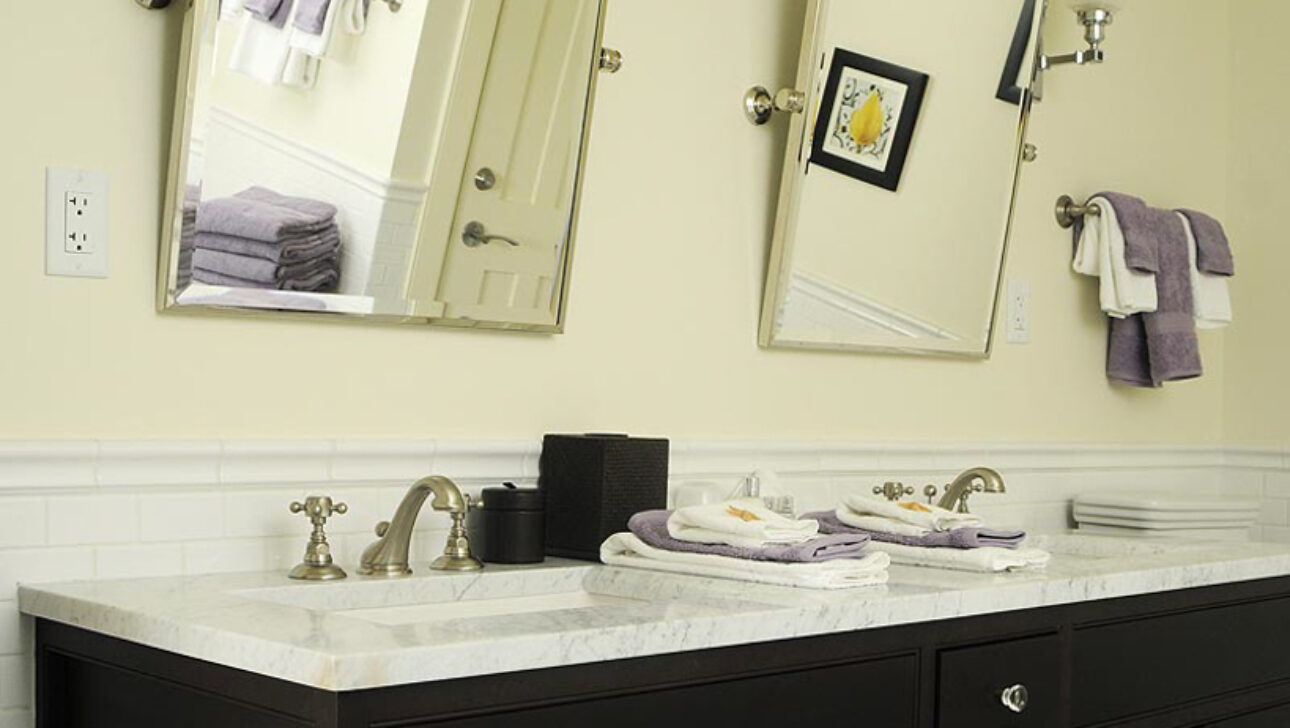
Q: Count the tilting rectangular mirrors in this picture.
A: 2